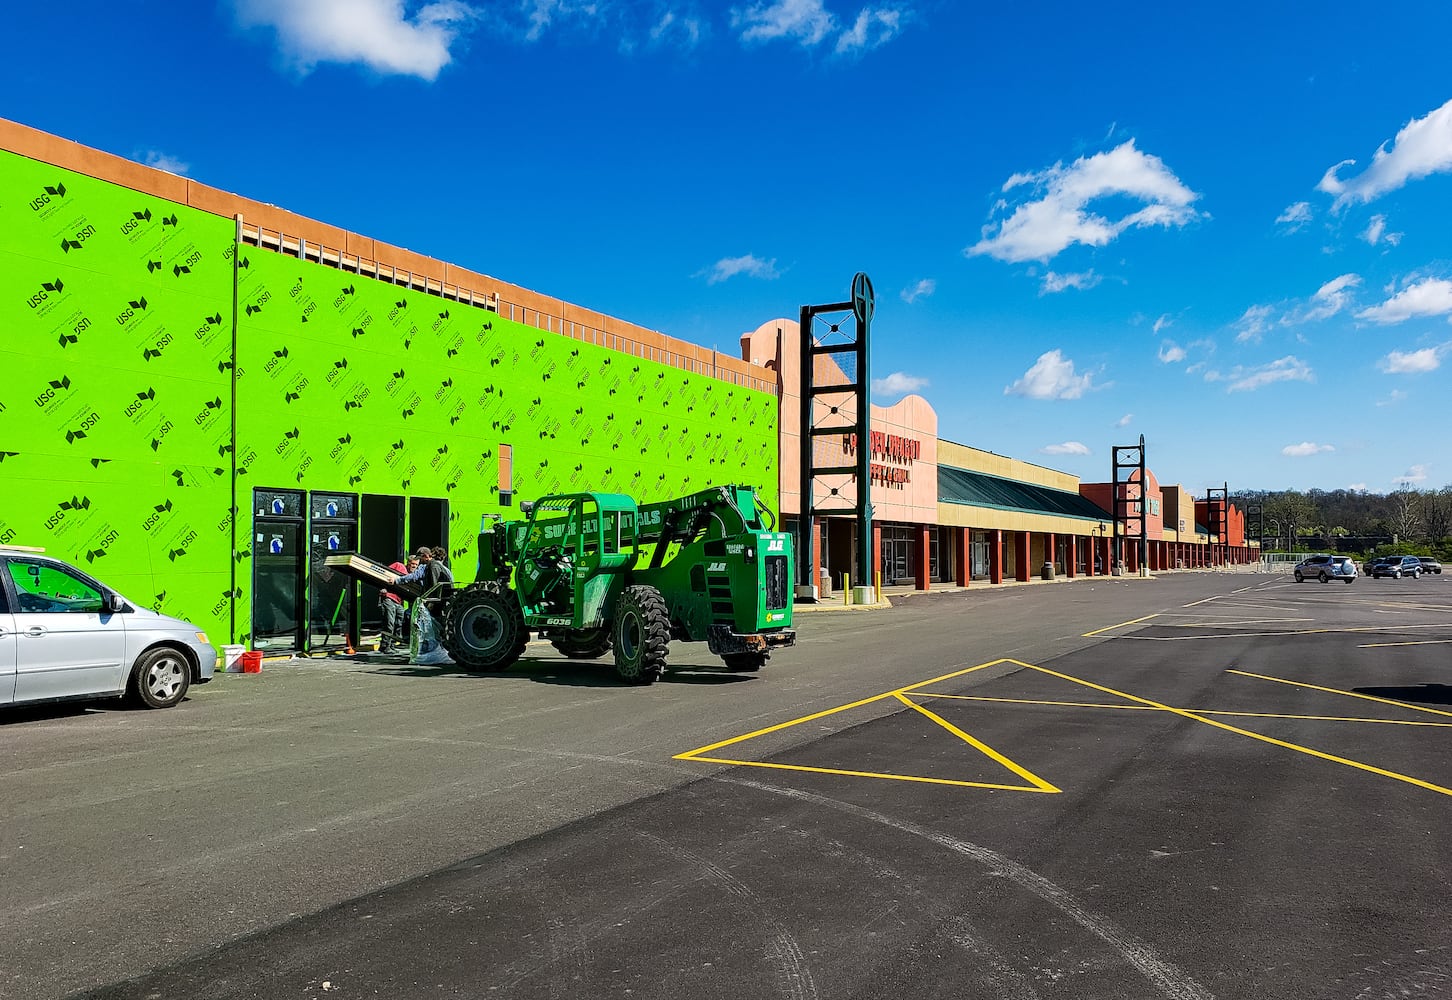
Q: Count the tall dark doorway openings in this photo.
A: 4